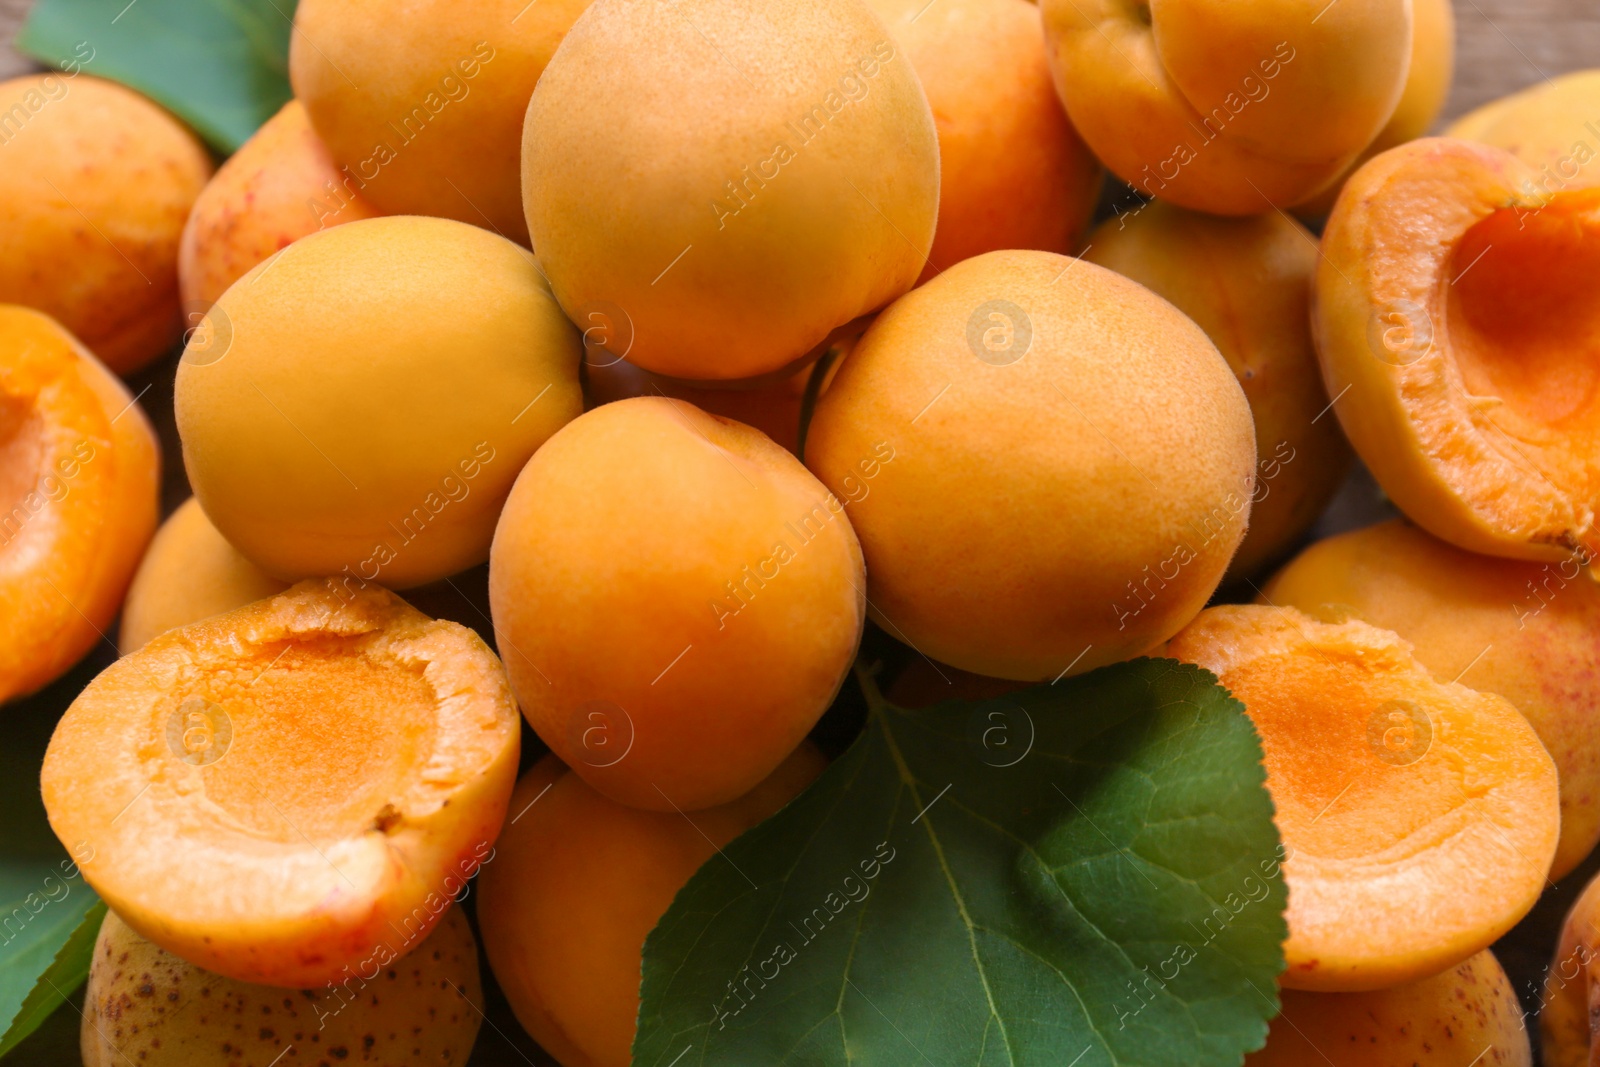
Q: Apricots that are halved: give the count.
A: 4